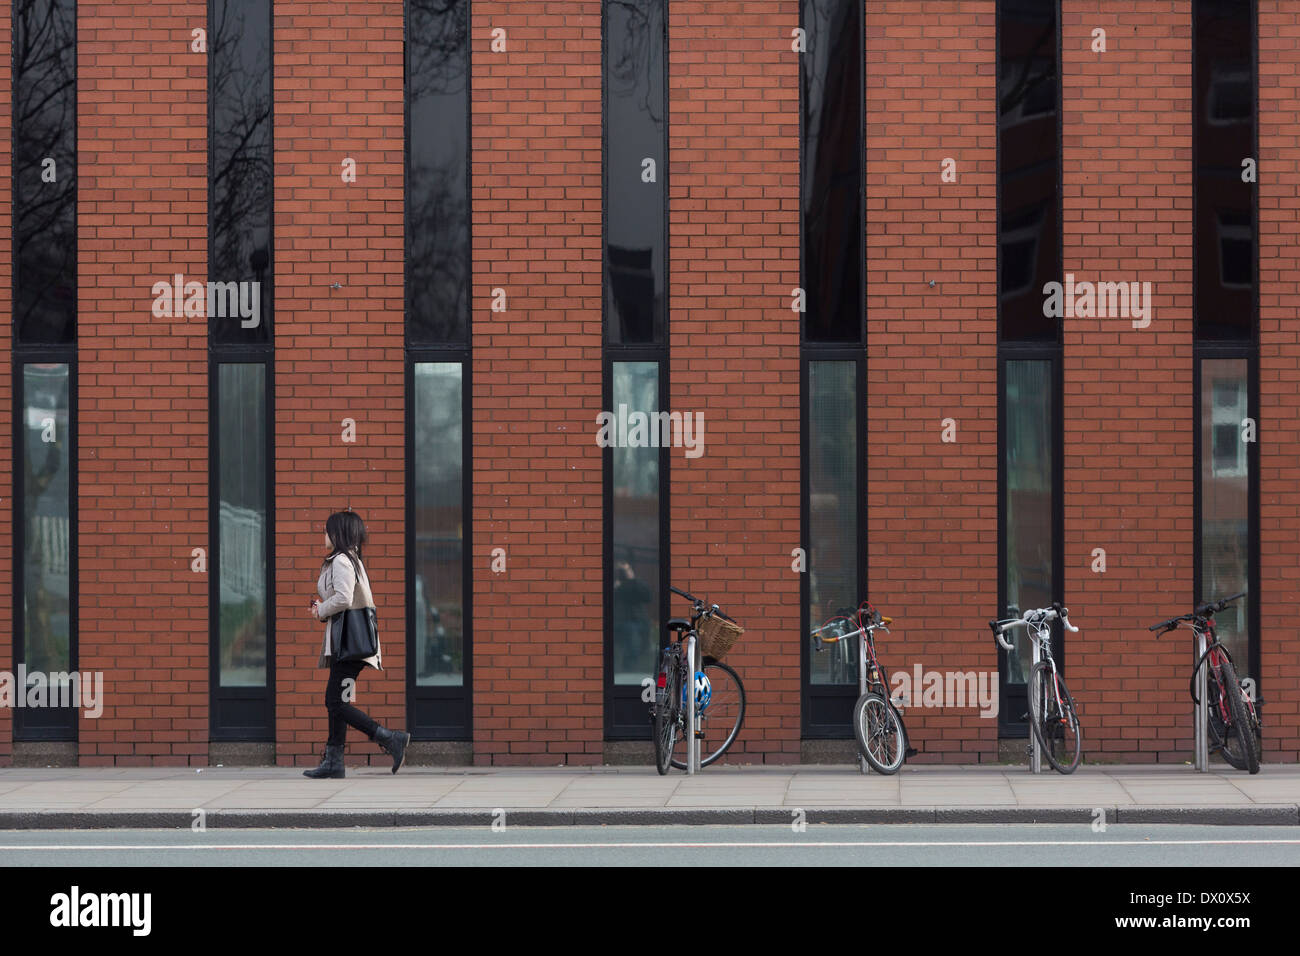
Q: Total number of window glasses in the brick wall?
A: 14